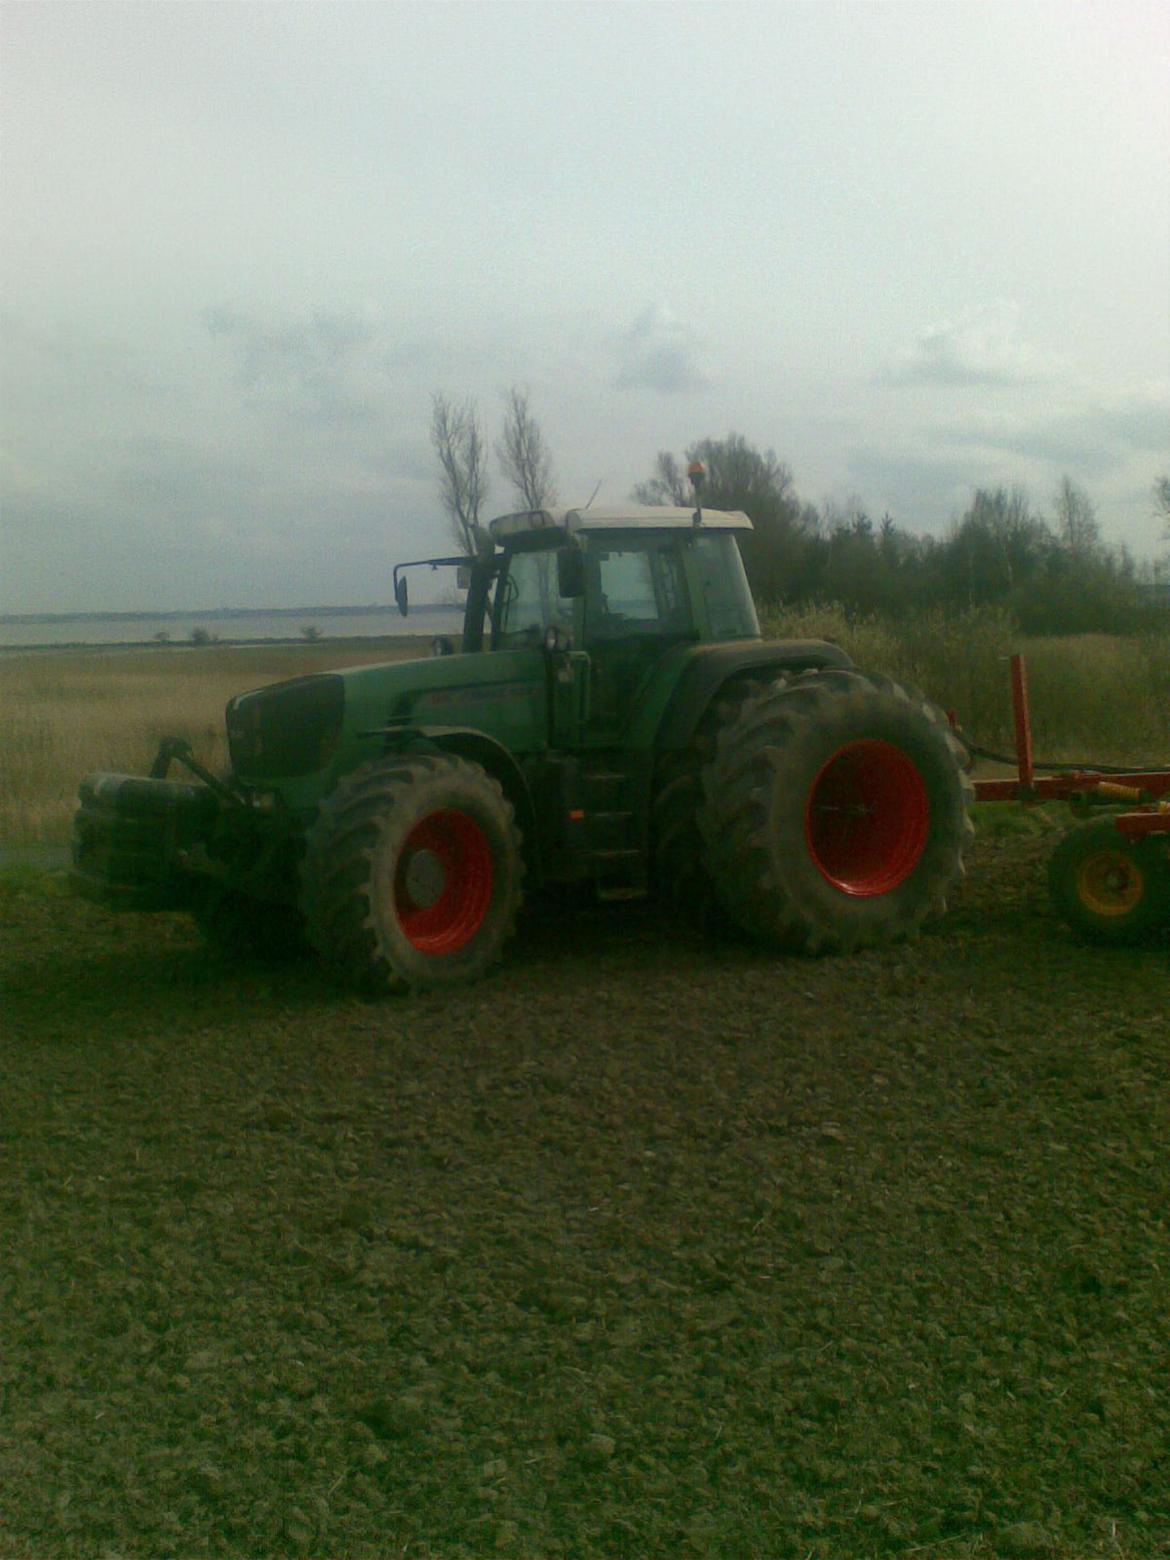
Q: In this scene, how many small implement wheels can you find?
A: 1